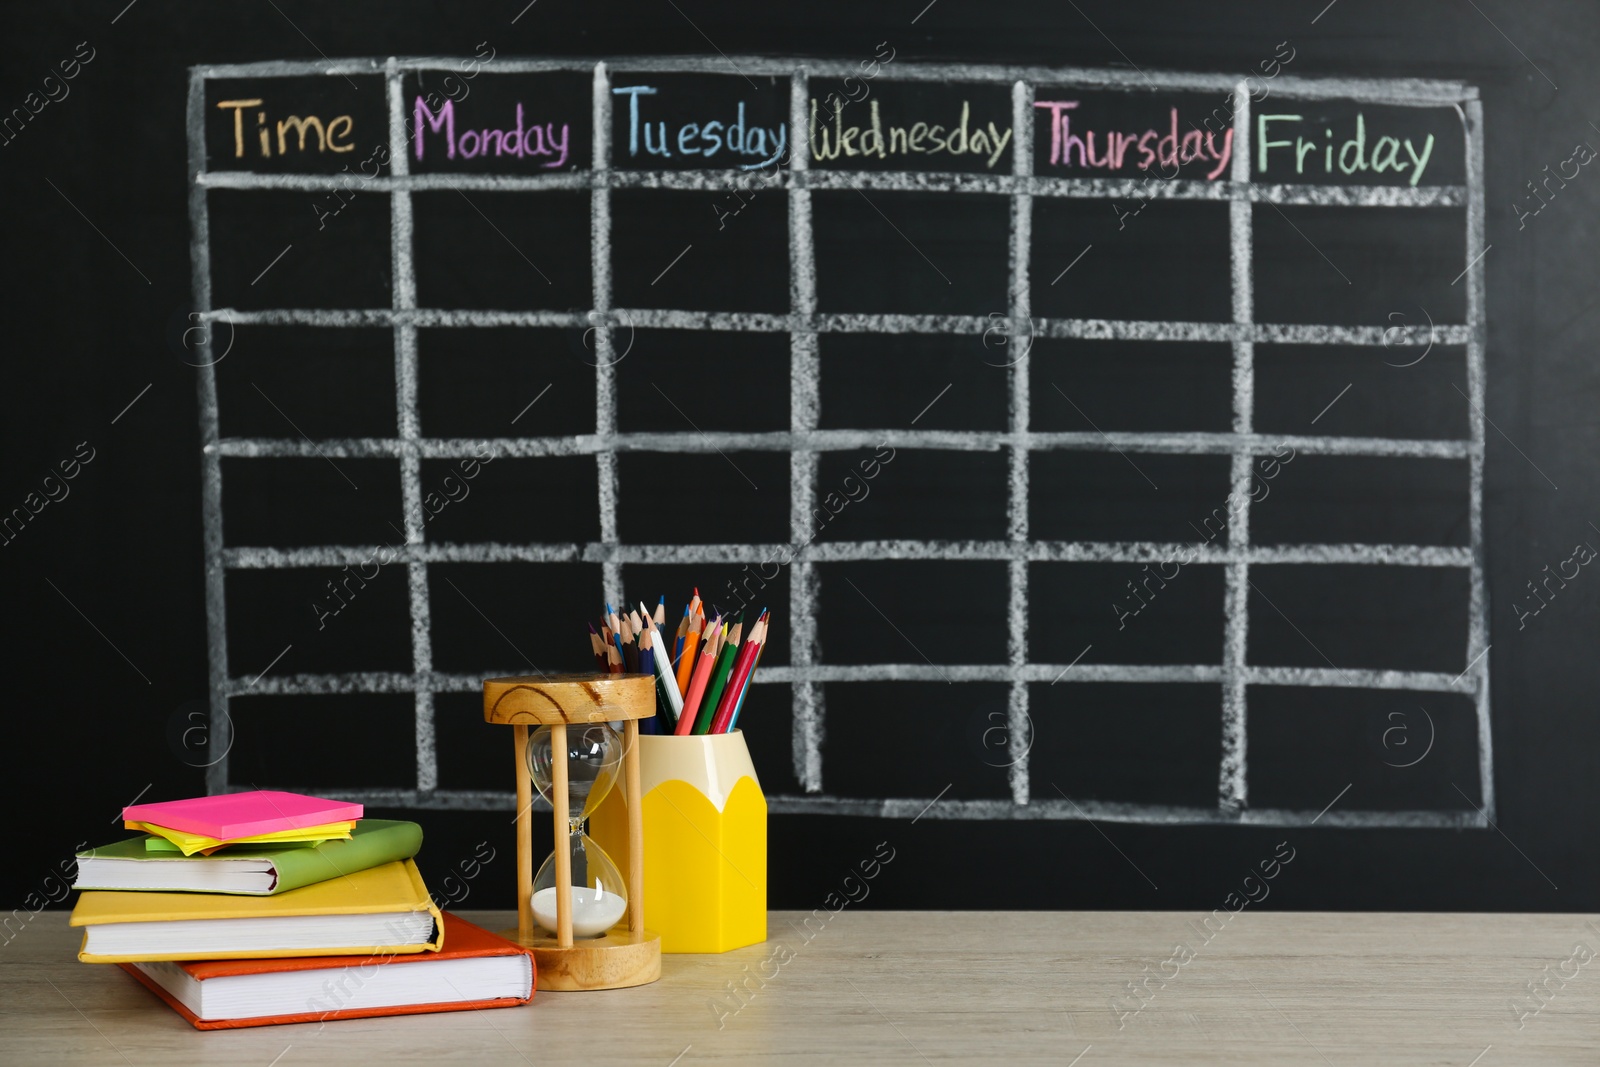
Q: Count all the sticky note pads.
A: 4